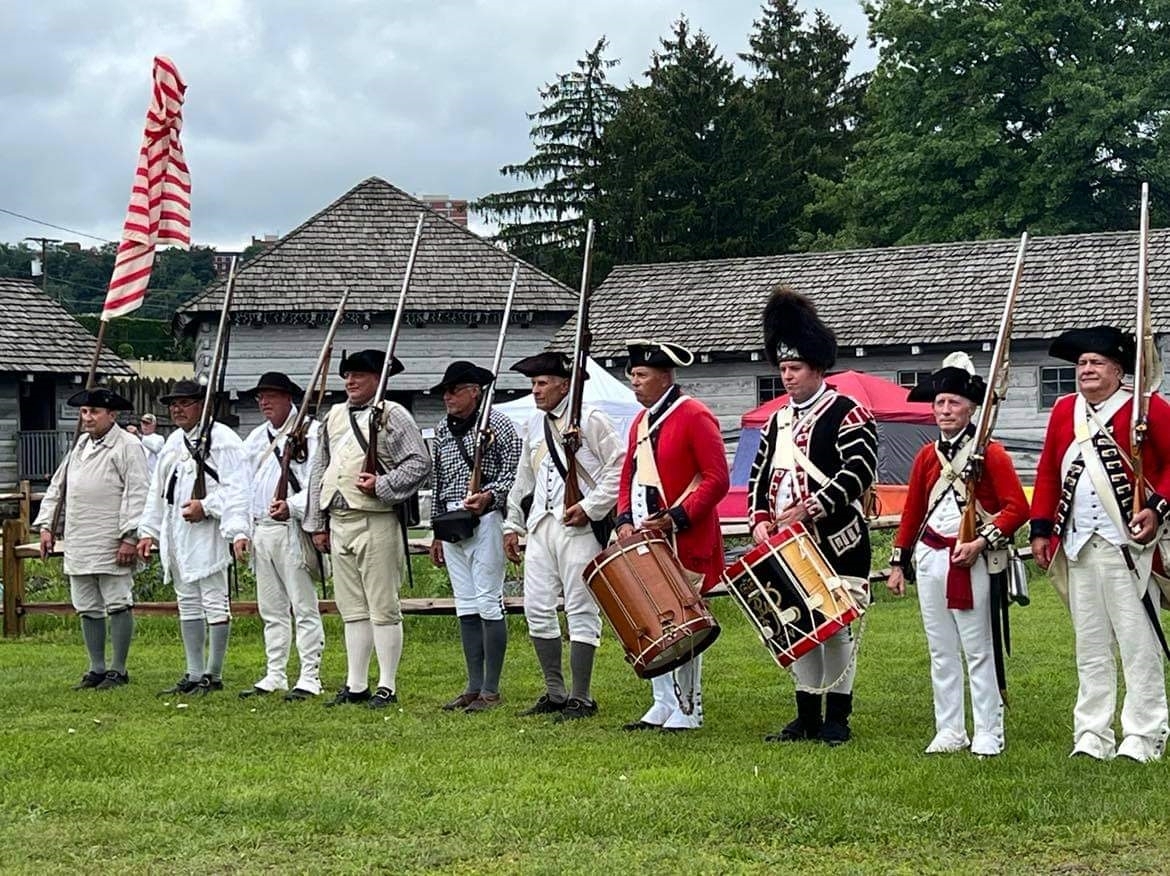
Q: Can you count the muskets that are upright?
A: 7